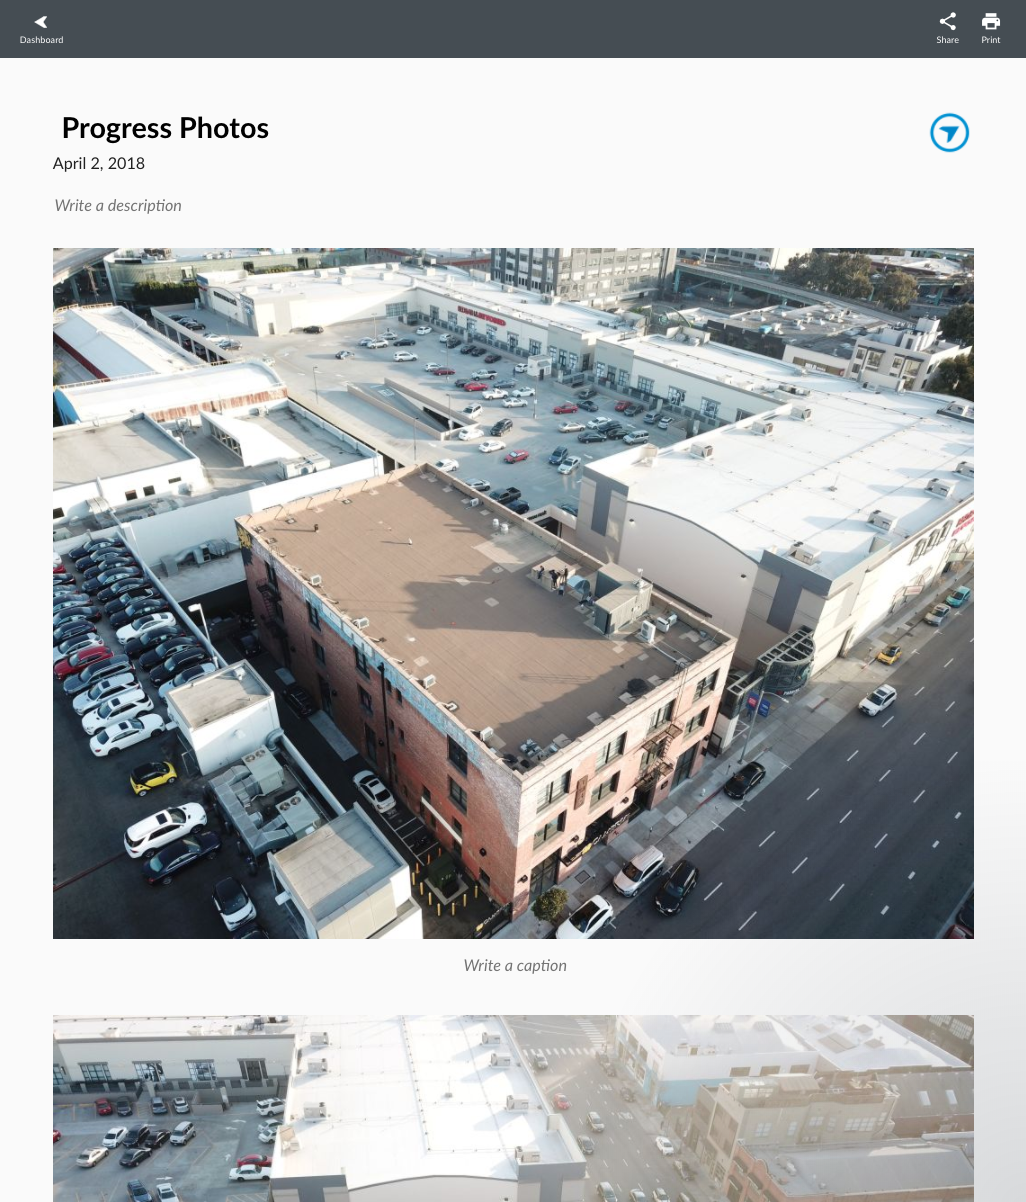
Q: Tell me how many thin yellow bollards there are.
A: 10